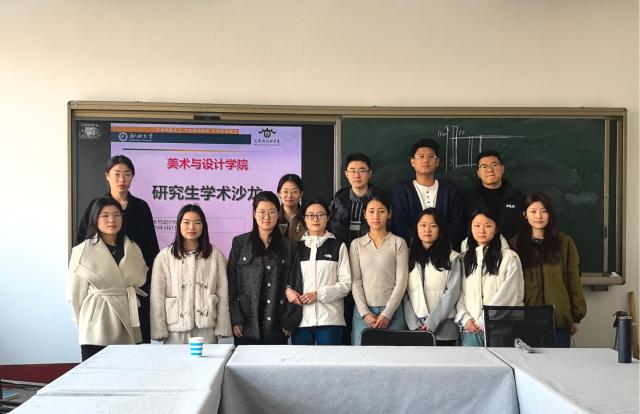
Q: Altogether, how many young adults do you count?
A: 13